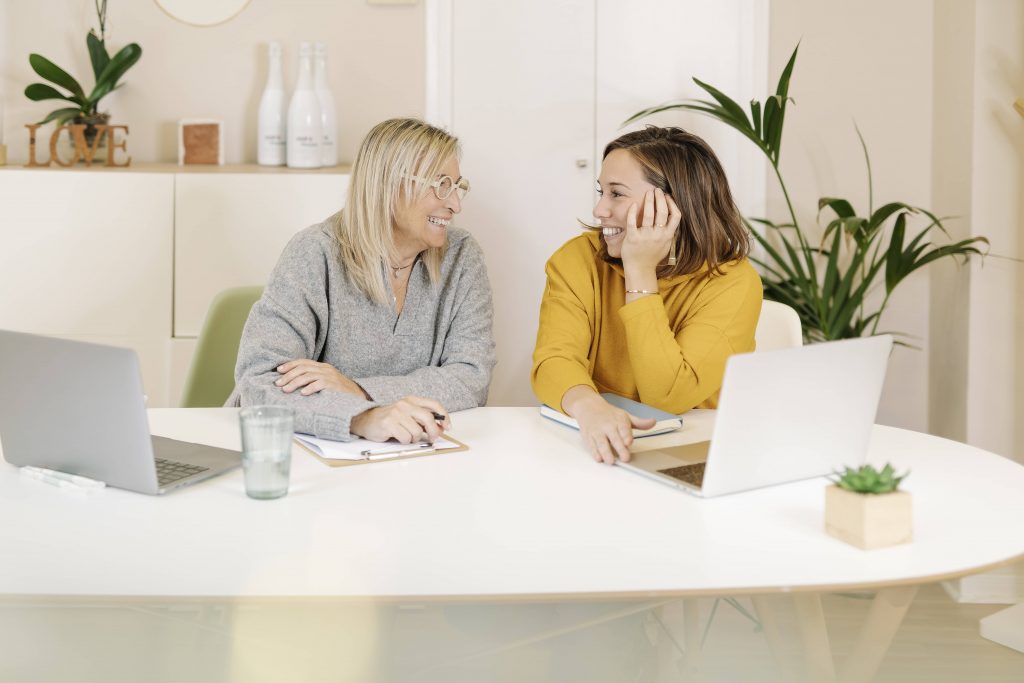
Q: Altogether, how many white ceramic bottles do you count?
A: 3